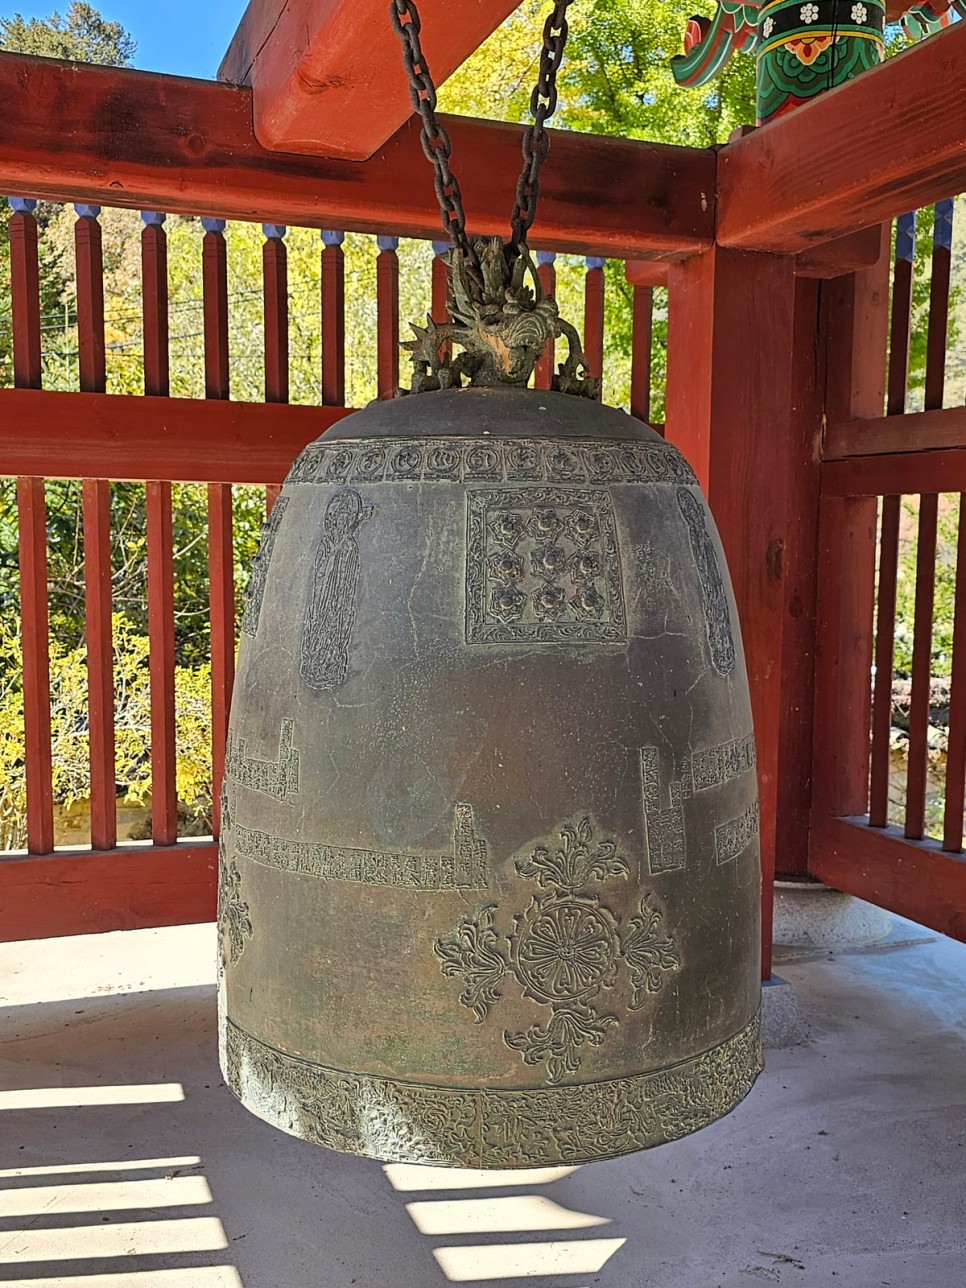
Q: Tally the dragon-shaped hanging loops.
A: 1